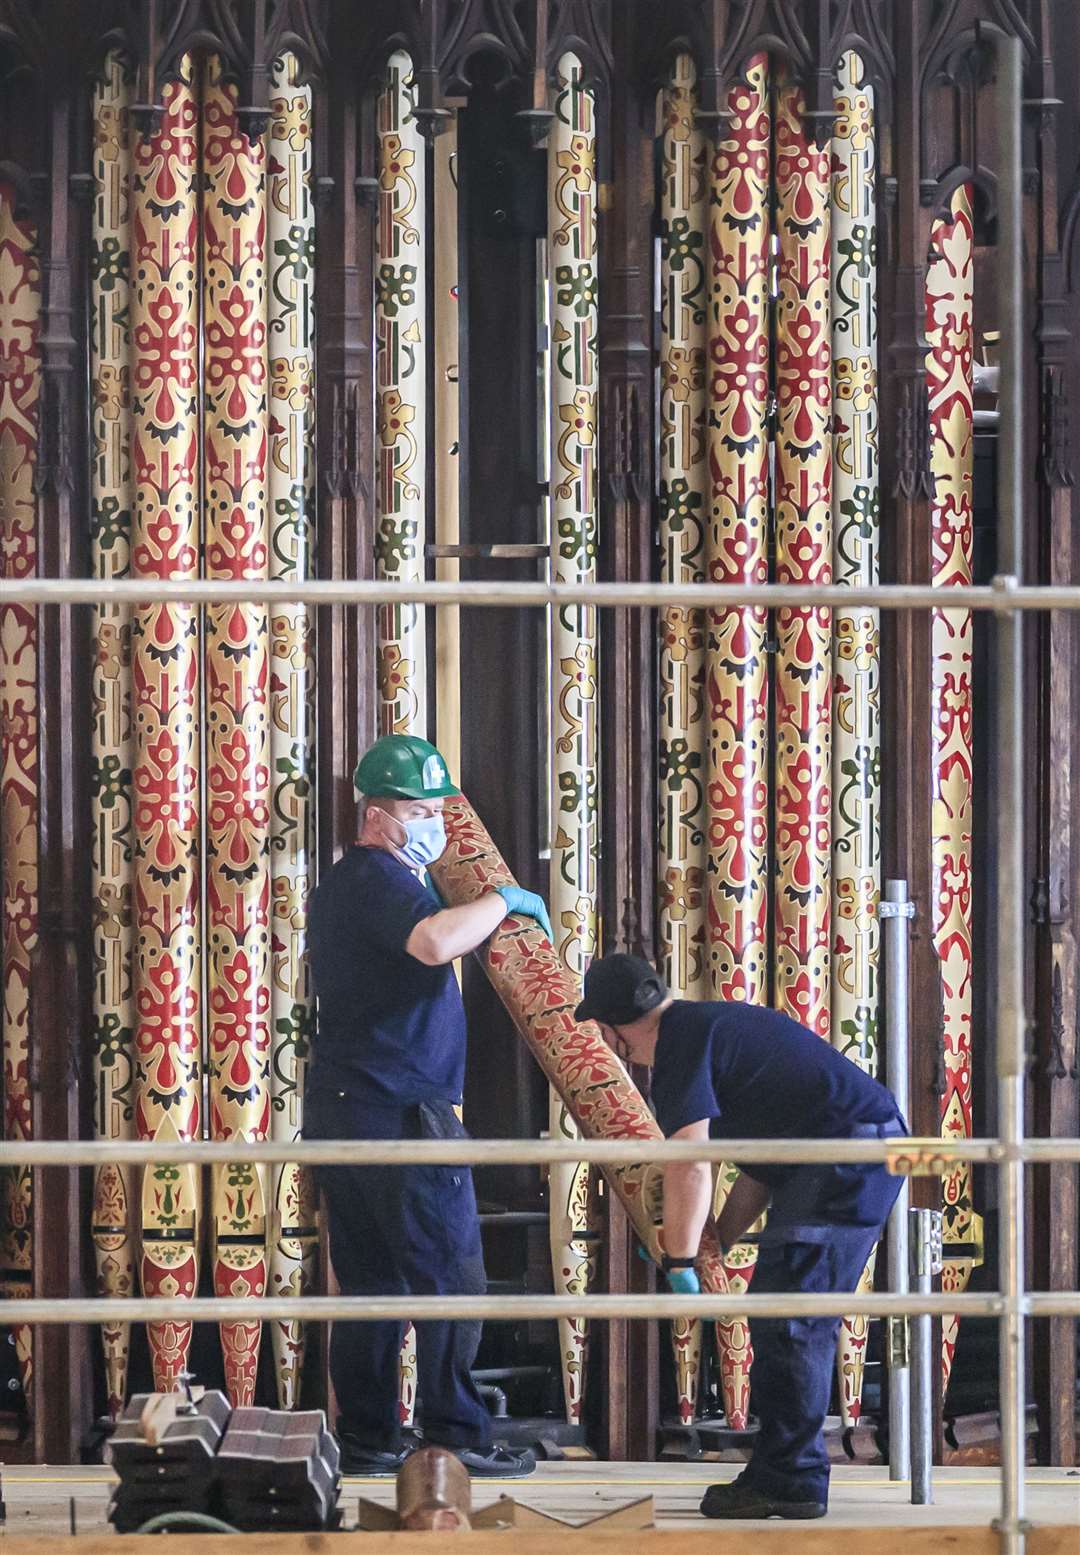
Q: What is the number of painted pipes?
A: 13